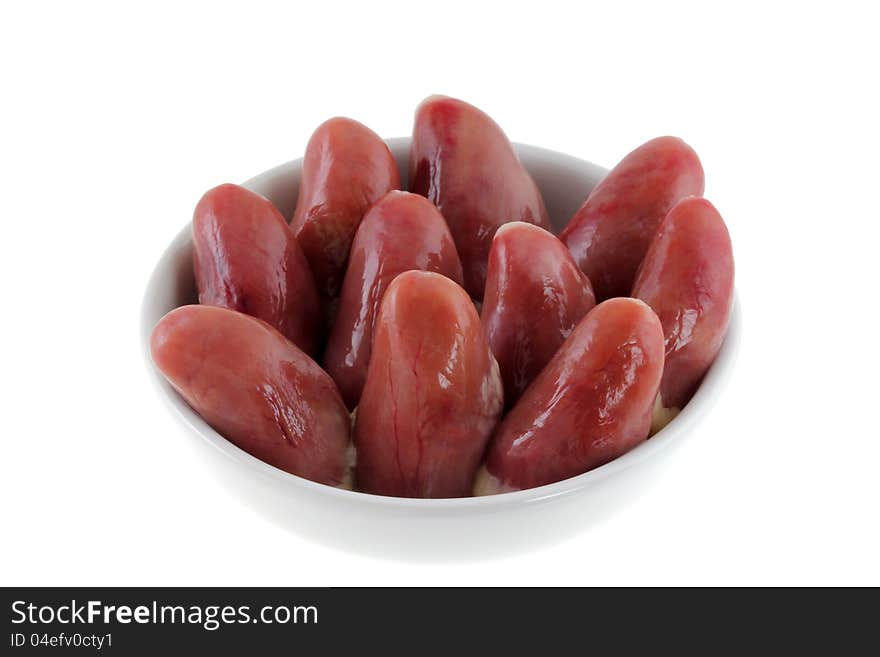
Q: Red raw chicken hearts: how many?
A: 10